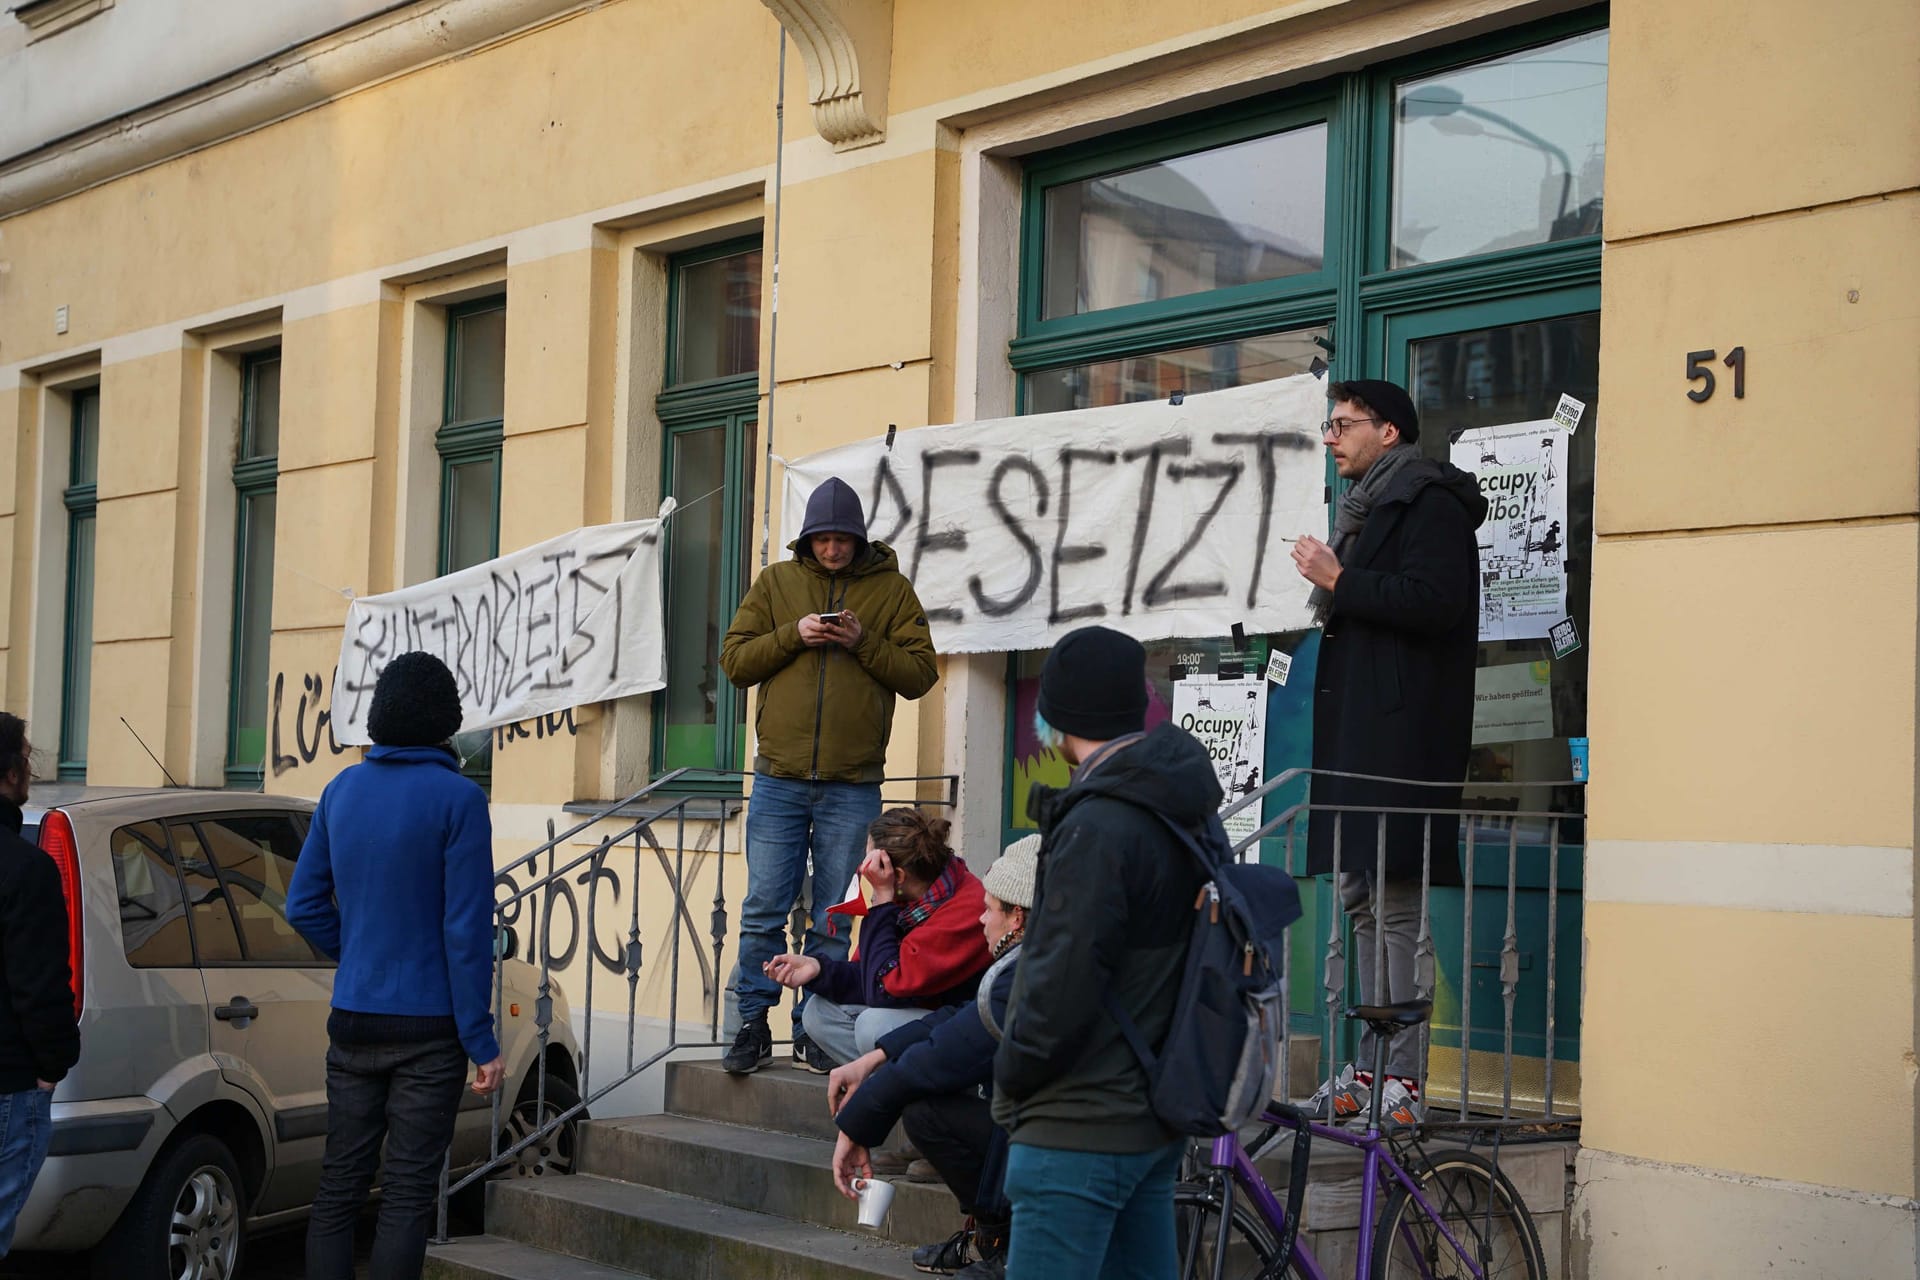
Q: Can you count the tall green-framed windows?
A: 4